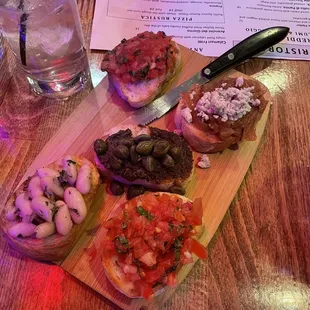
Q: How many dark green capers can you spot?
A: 13